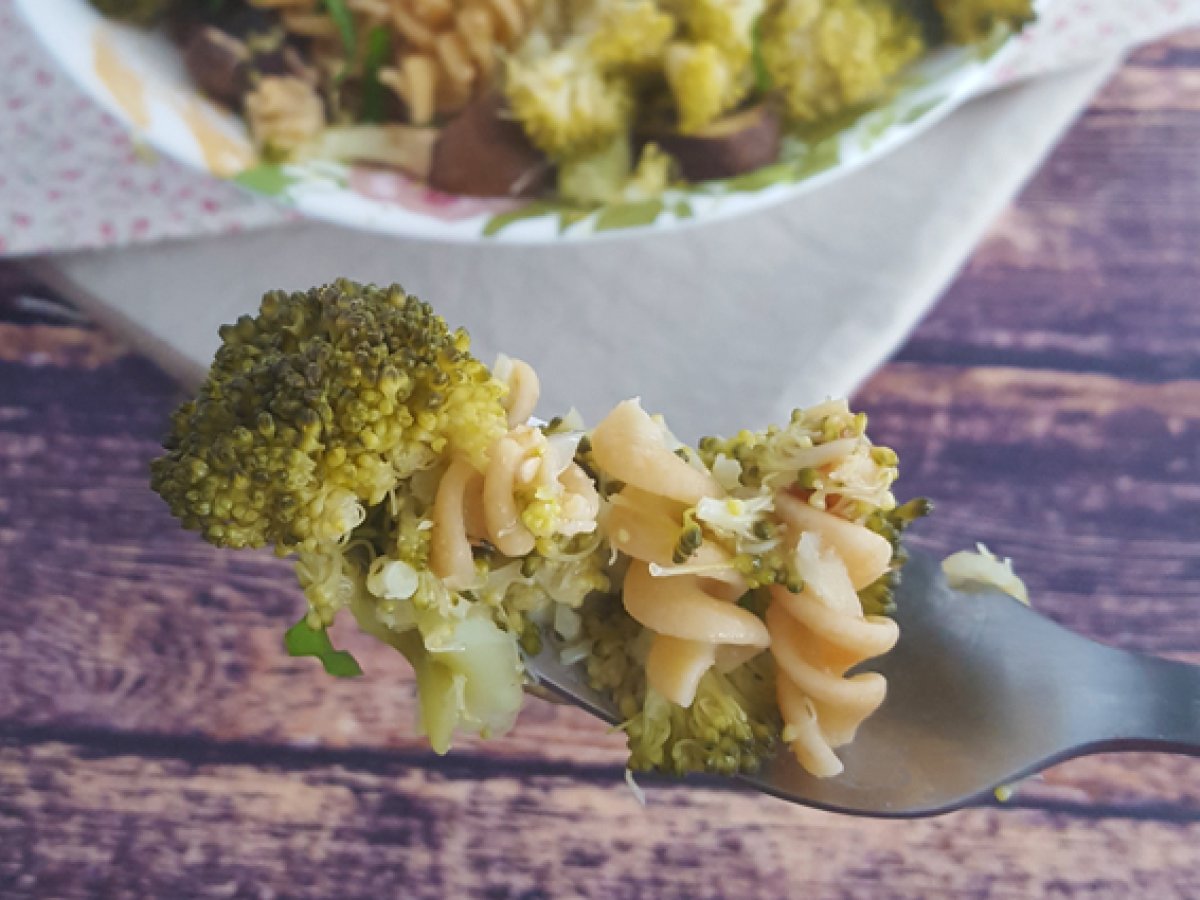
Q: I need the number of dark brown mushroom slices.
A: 3